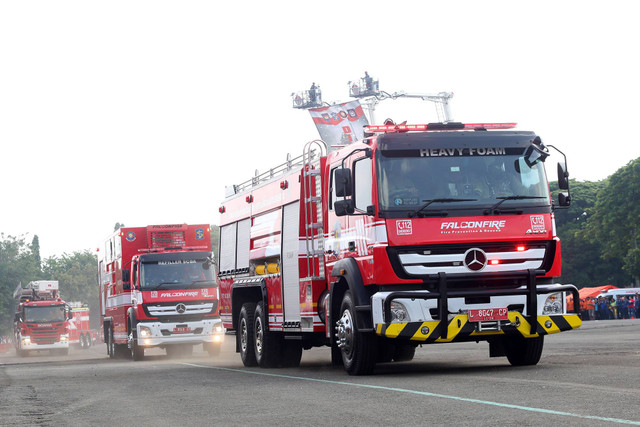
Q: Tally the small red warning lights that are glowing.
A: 2